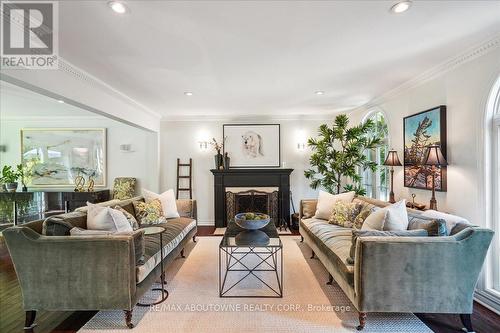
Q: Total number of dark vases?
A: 2